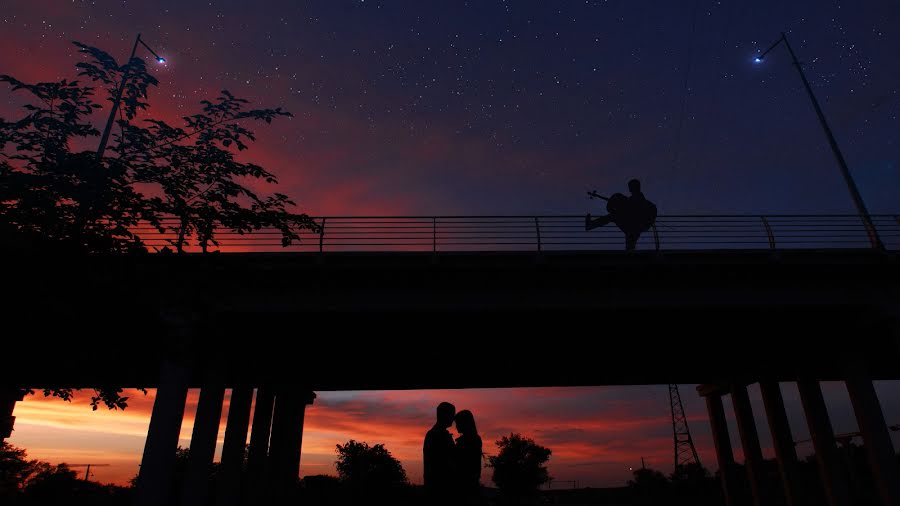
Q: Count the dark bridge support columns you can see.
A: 10